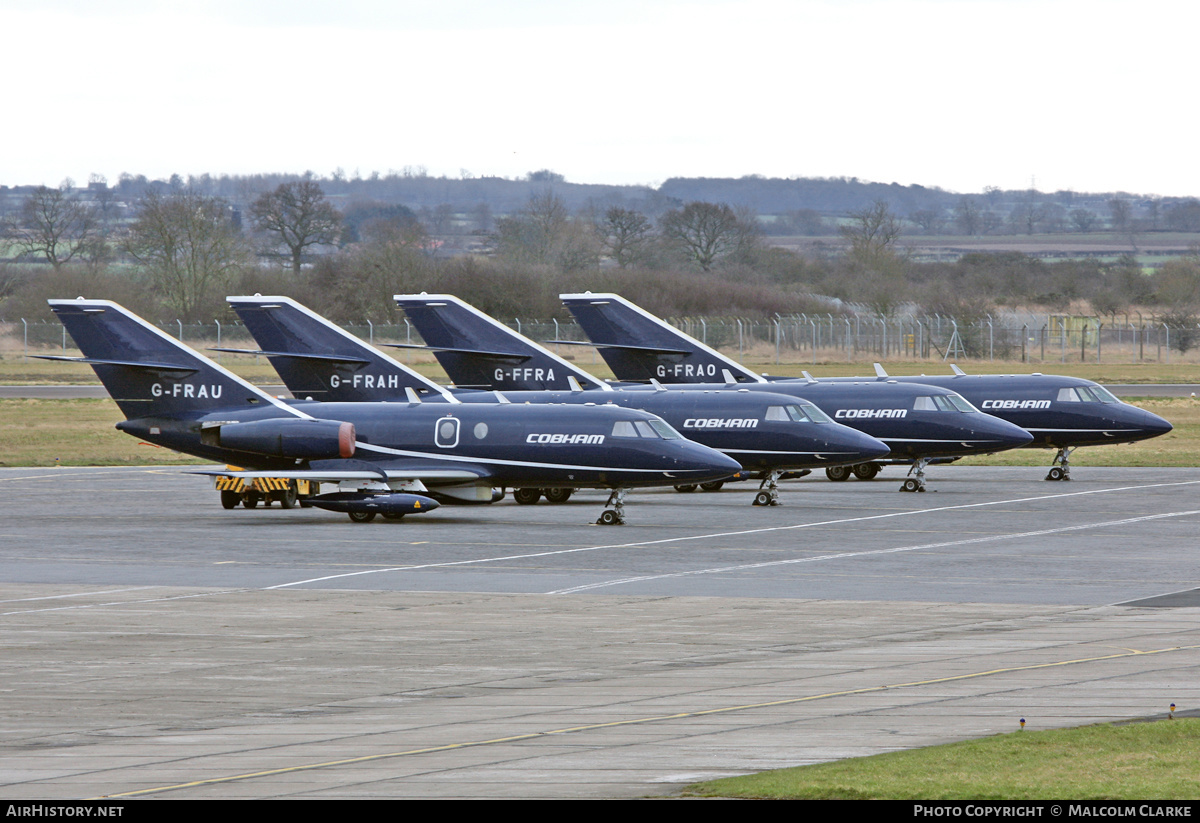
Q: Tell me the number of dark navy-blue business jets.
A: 4